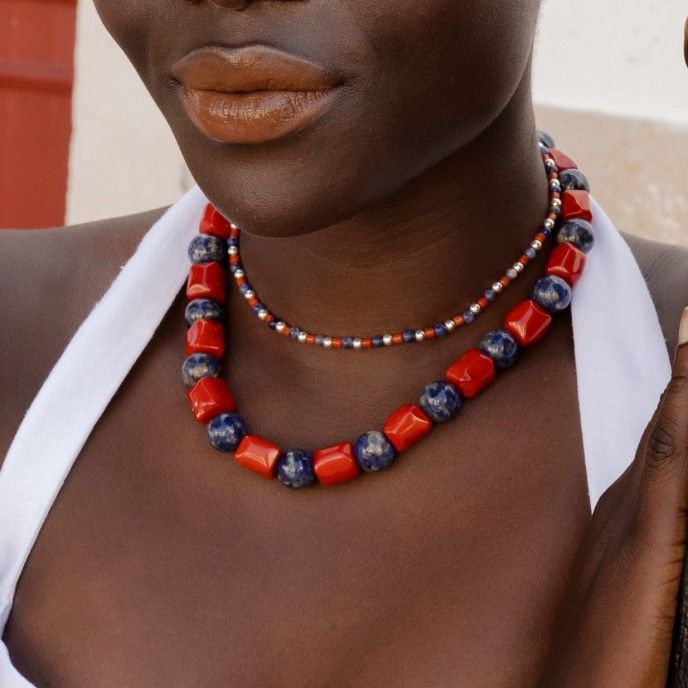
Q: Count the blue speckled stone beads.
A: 12